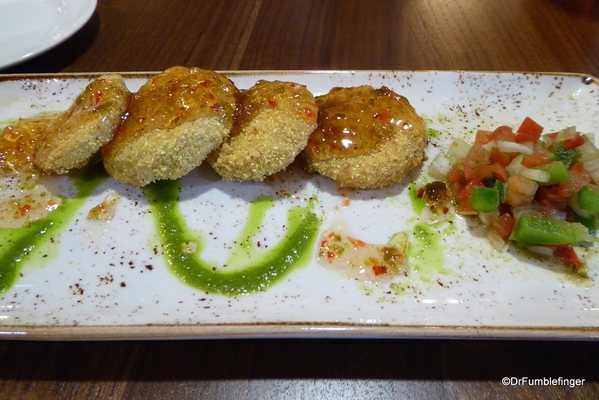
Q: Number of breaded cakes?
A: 4